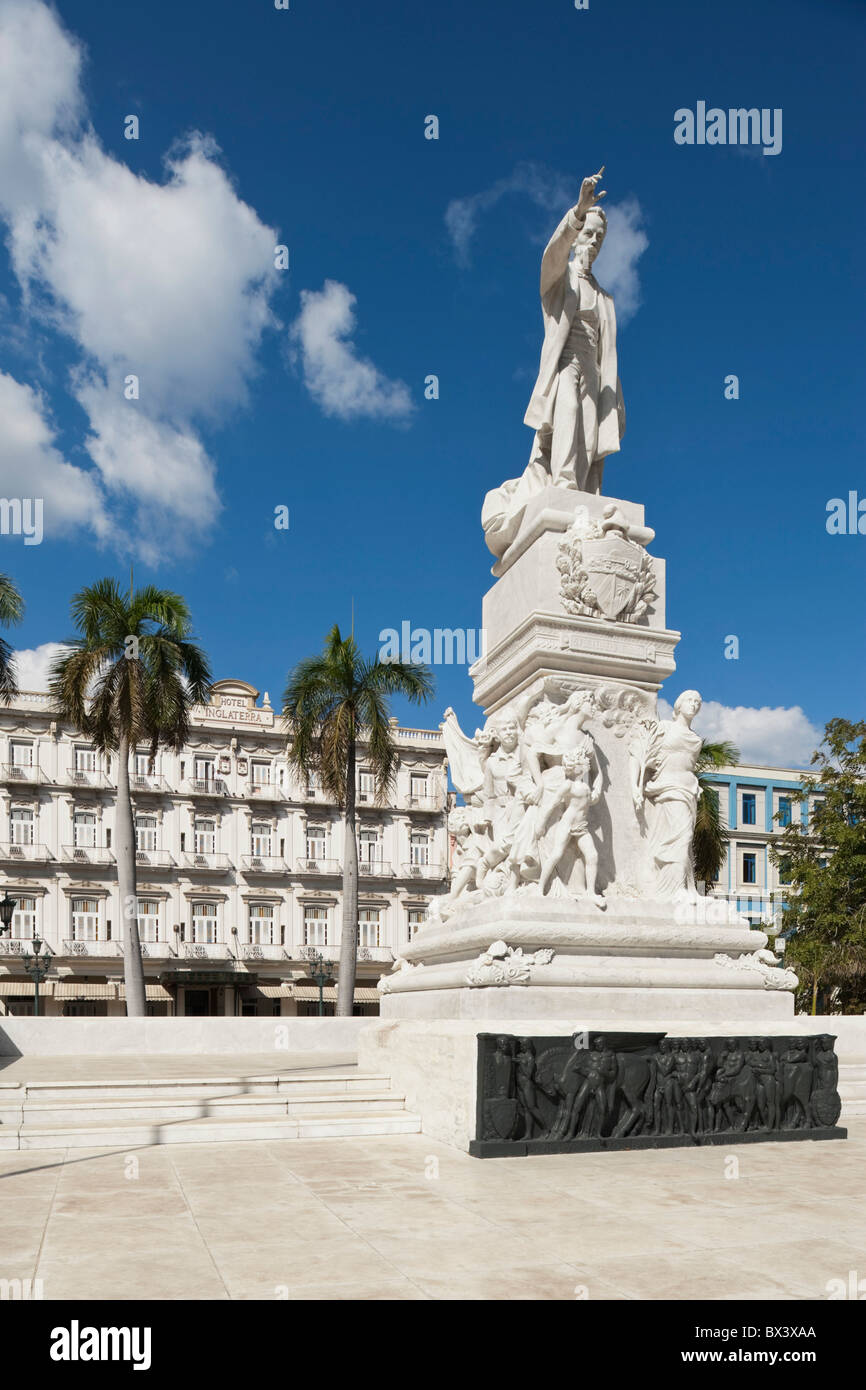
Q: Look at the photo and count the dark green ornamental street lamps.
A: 3